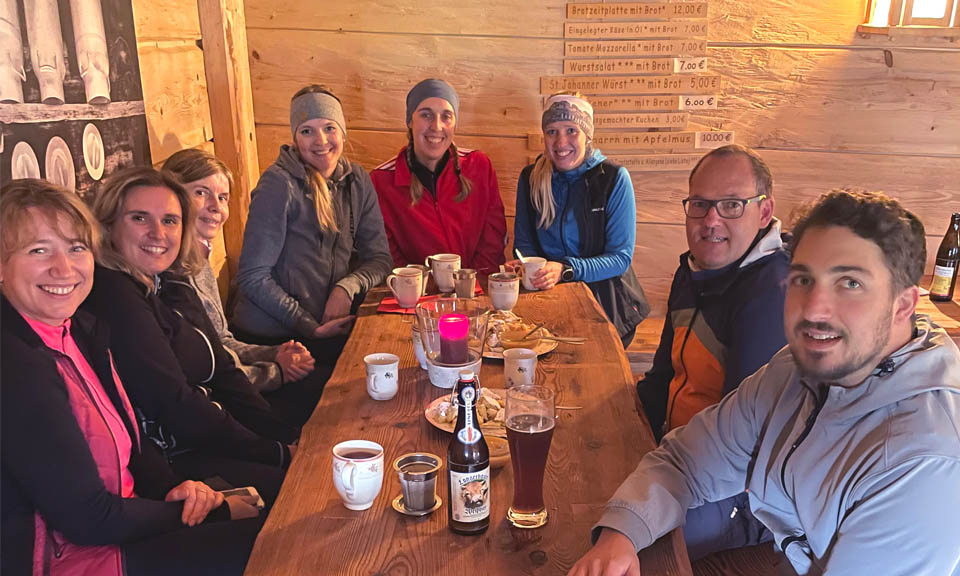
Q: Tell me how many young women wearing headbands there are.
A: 3